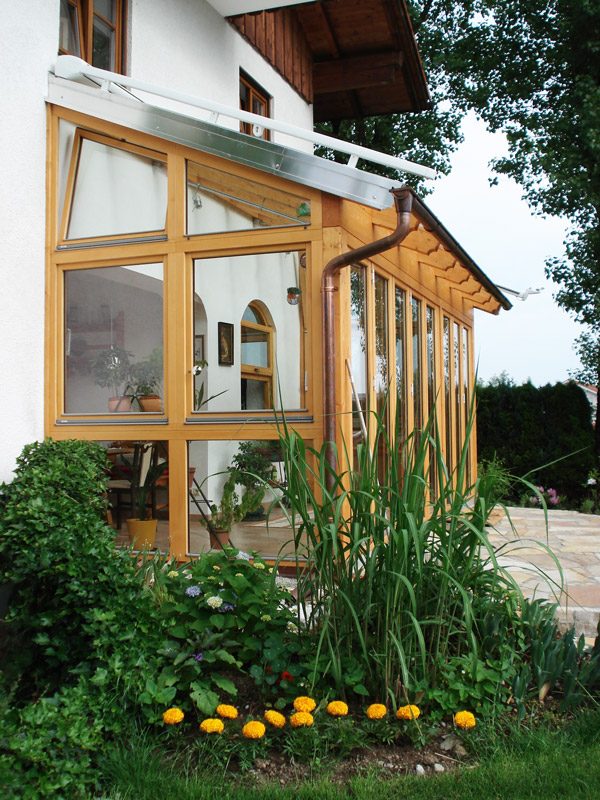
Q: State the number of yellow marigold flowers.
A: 11